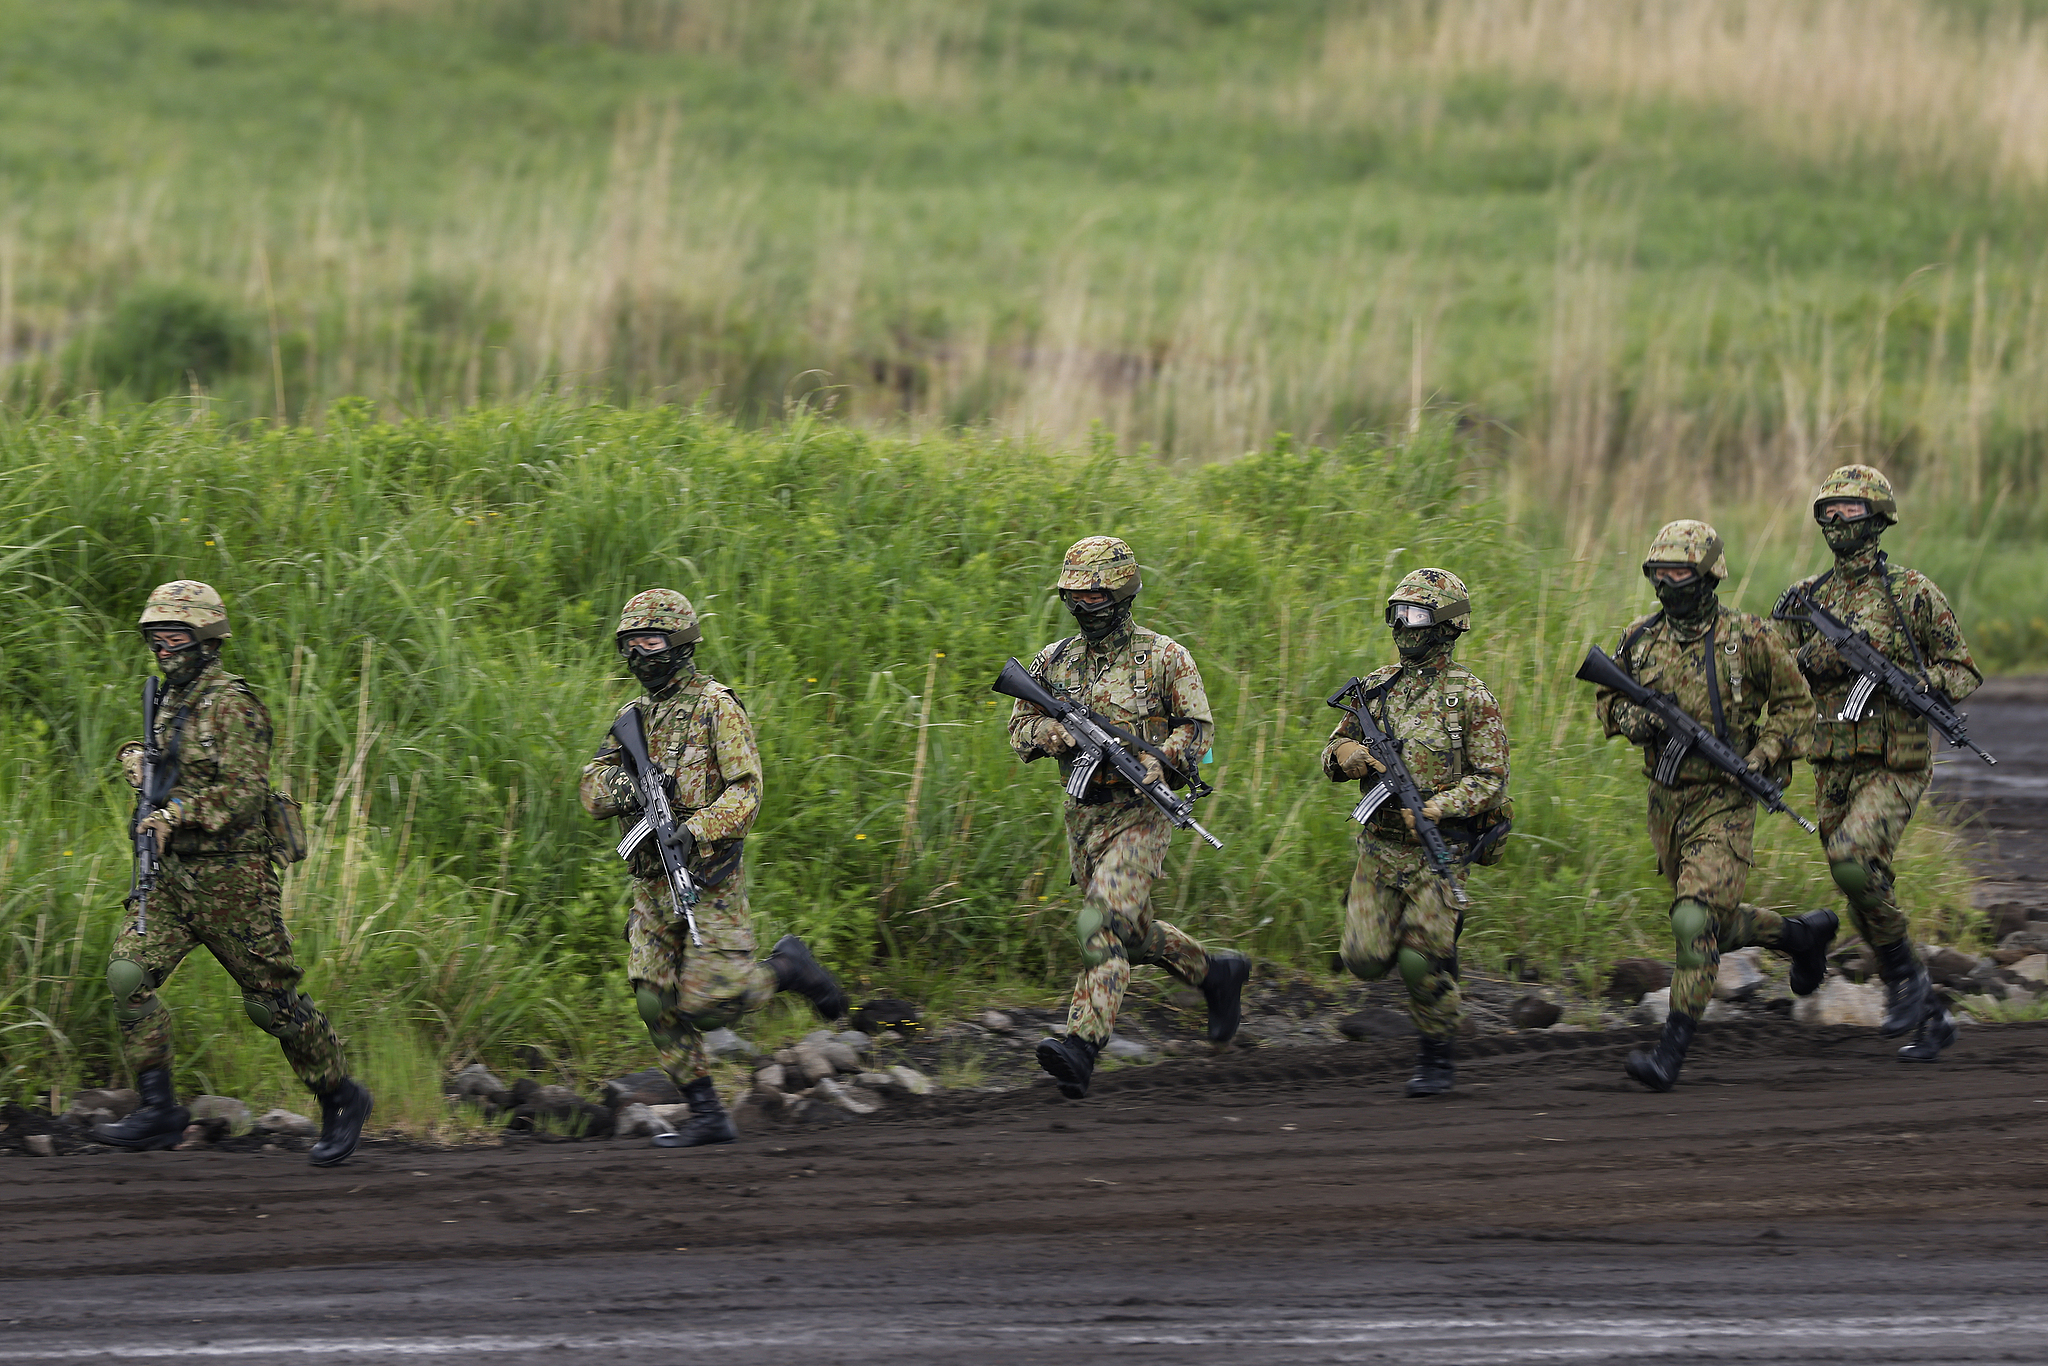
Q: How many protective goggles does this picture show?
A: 6